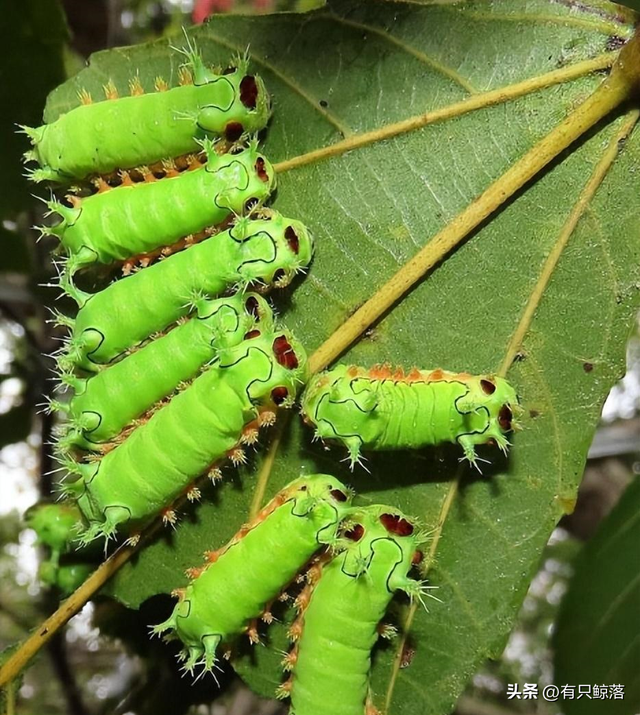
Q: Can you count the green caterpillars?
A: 8